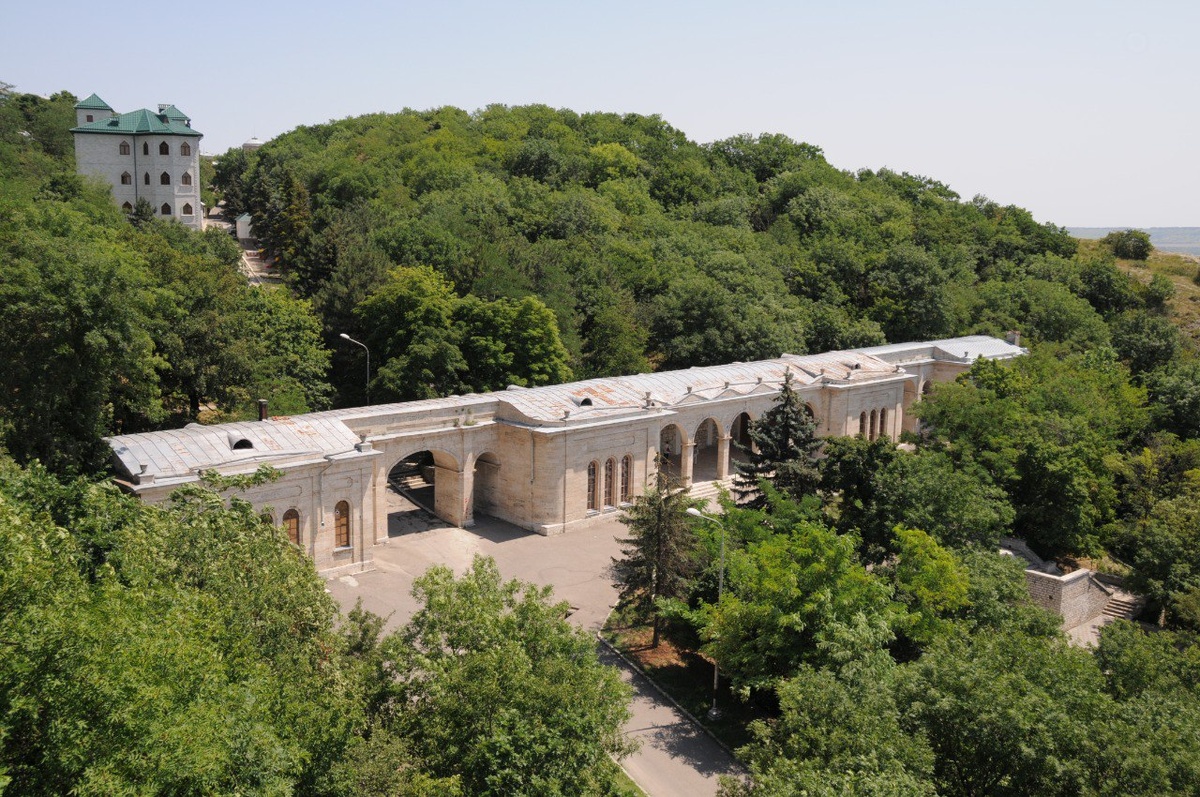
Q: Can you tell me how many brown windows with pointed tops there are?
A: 11